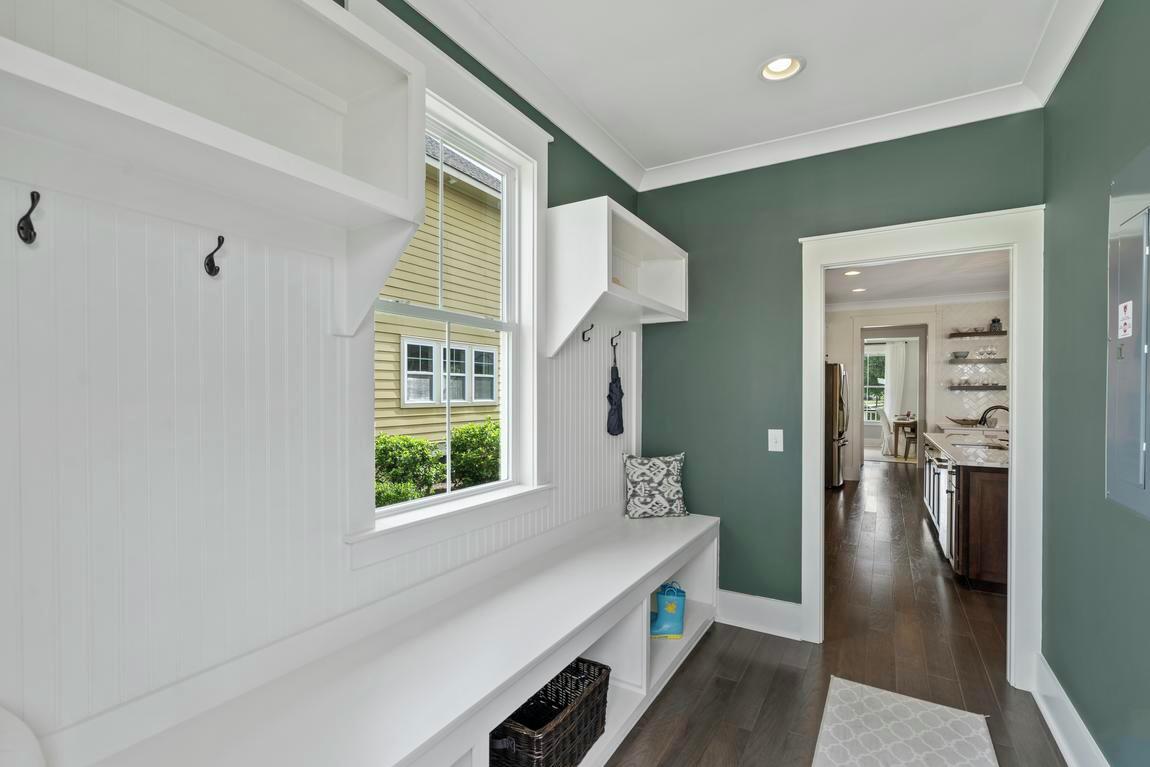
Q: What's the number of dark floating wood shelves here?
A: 3